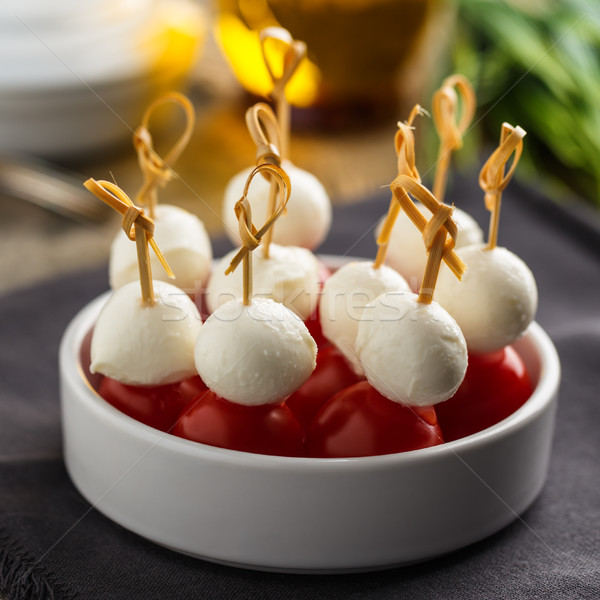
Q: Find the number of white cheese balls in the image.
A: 9